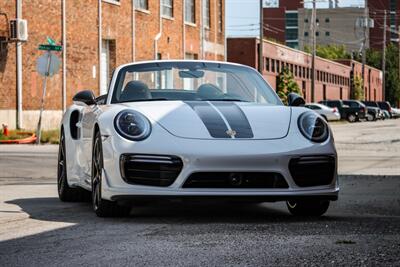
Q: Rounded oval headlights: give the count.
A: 2